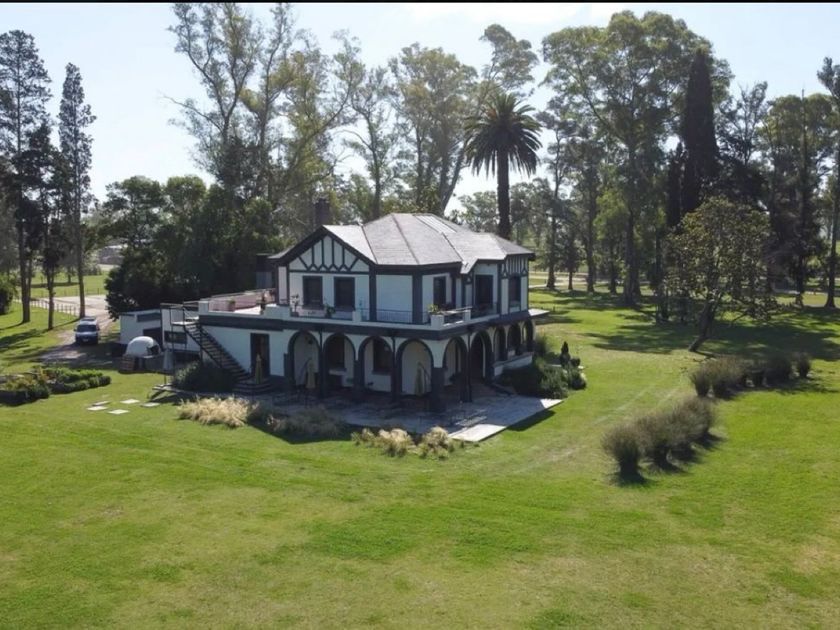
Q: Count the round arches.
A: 9